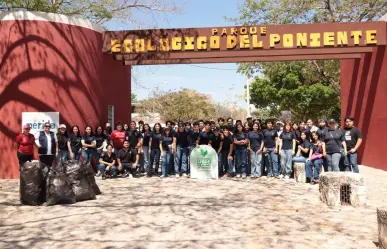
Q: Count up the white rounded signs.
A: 1